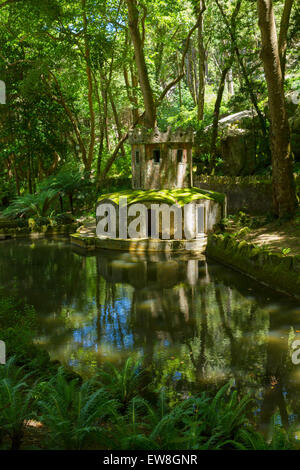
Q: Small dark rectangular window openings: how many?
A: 3